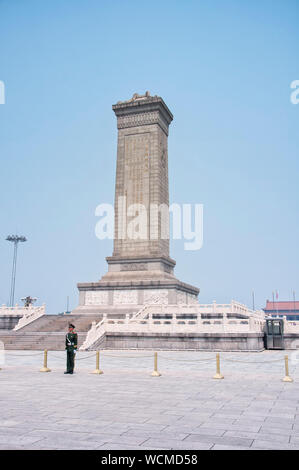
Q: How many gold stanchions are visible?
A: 5